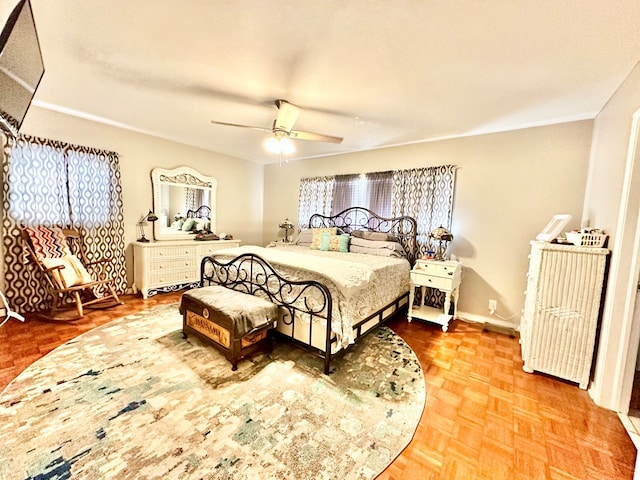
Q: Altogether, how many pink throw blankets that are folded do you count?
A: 0